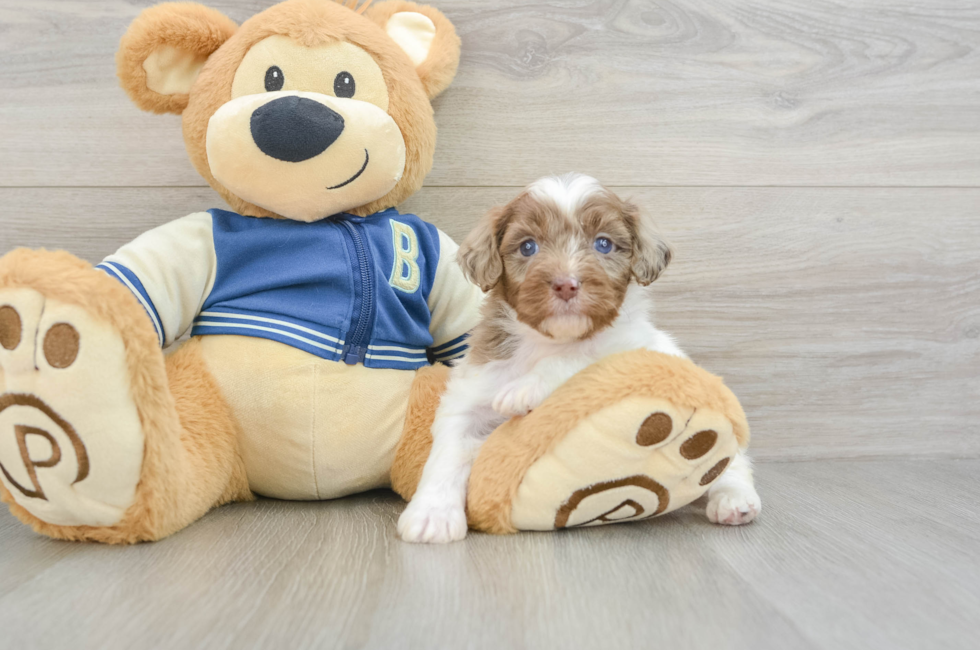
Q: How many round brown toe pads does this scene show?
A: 5